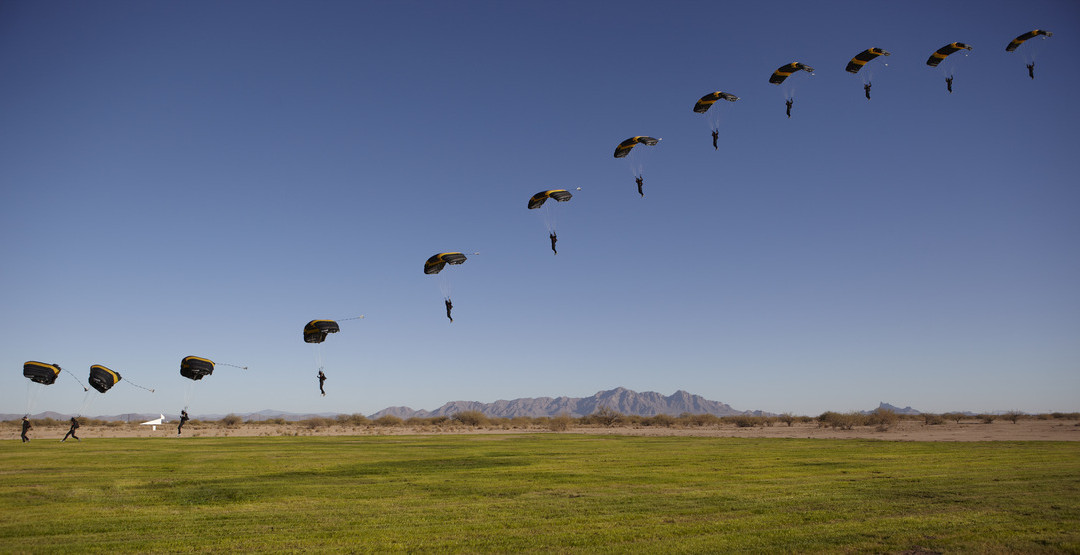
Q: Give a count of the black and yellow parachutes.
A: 12